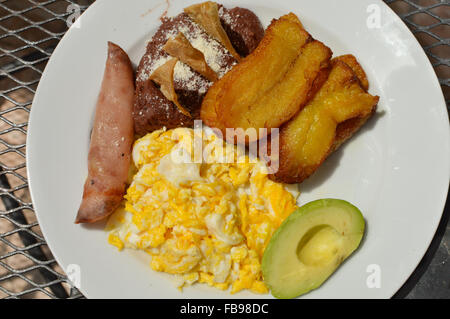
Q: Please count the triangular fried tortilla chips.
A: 3